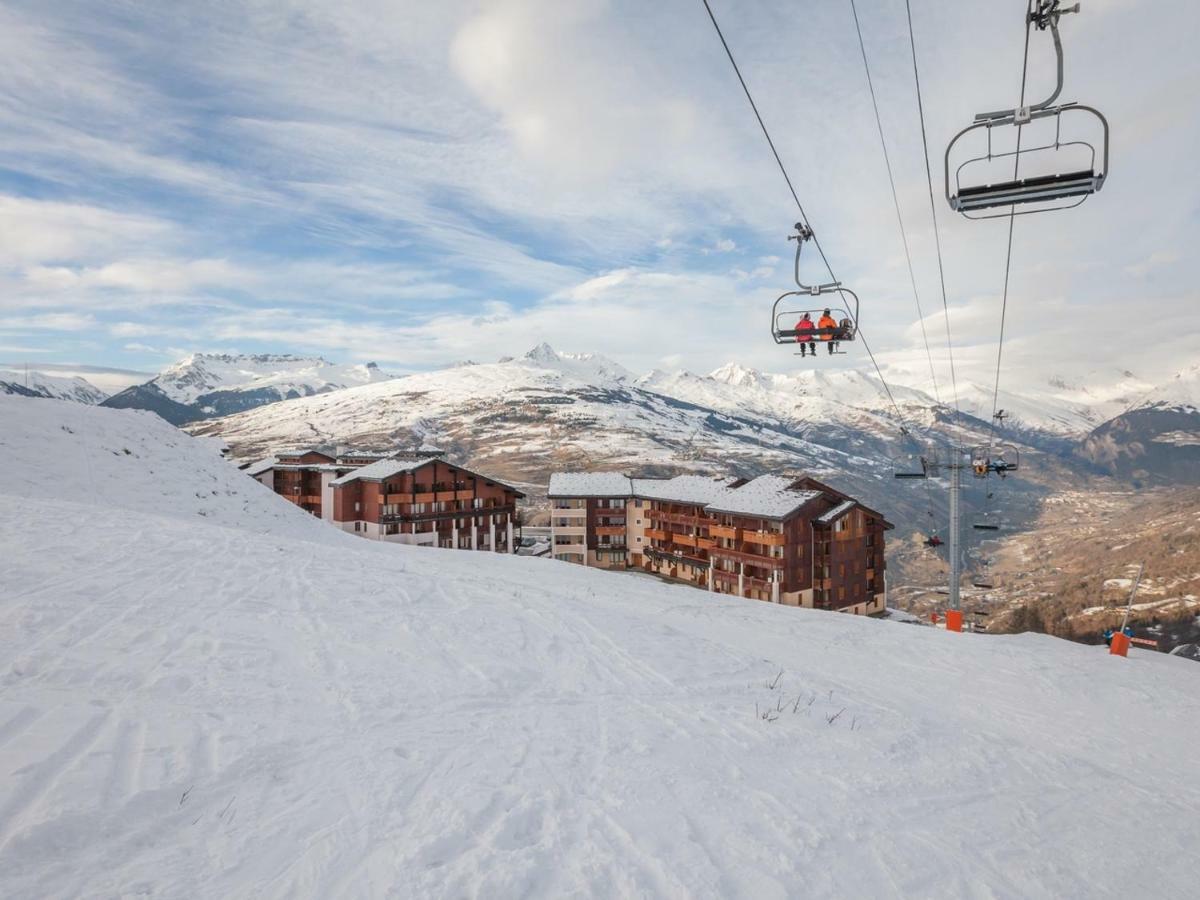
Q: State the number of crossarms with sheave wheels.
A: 1